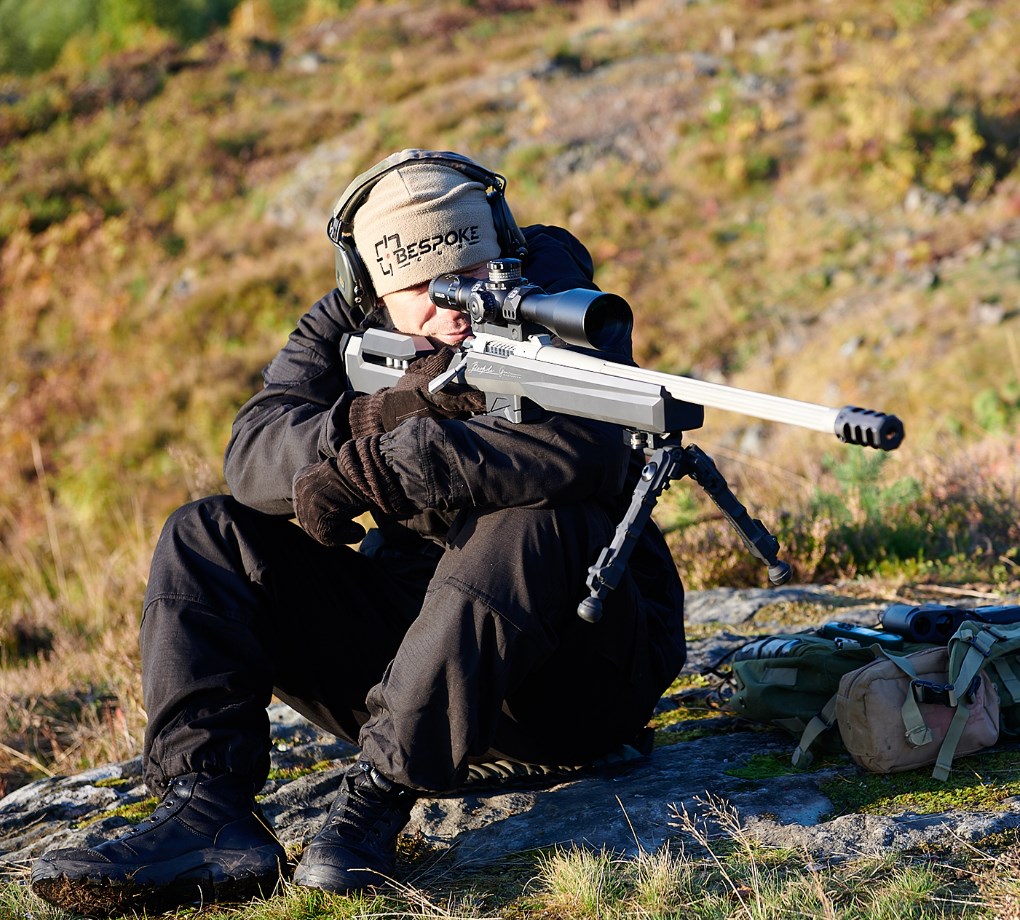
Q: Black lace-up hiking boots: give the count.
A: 2